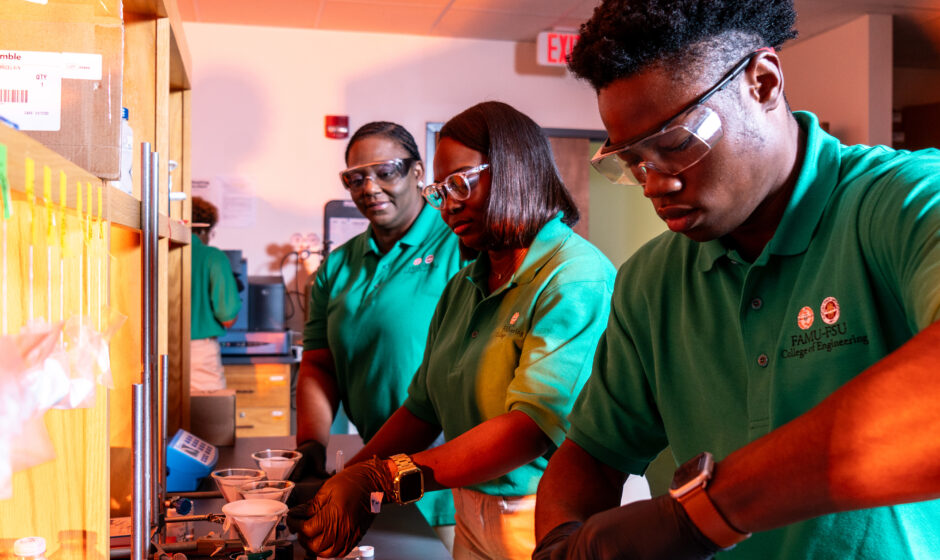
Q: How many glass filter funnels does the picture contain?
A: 4